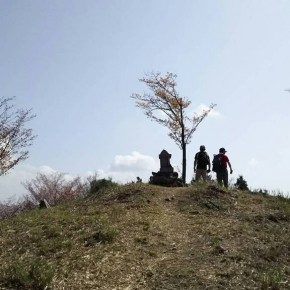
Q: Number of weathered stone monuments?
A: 1